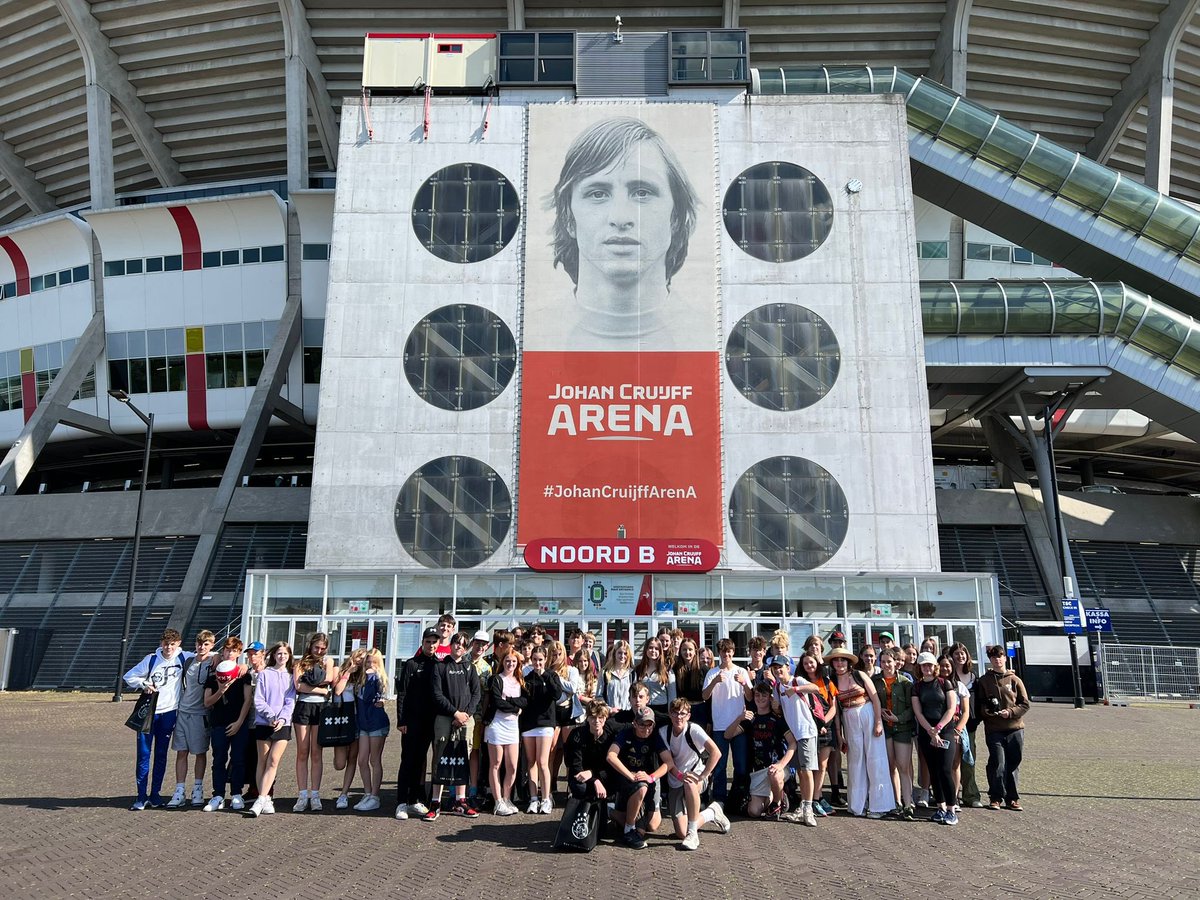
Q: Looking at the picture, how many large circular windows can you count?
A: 6